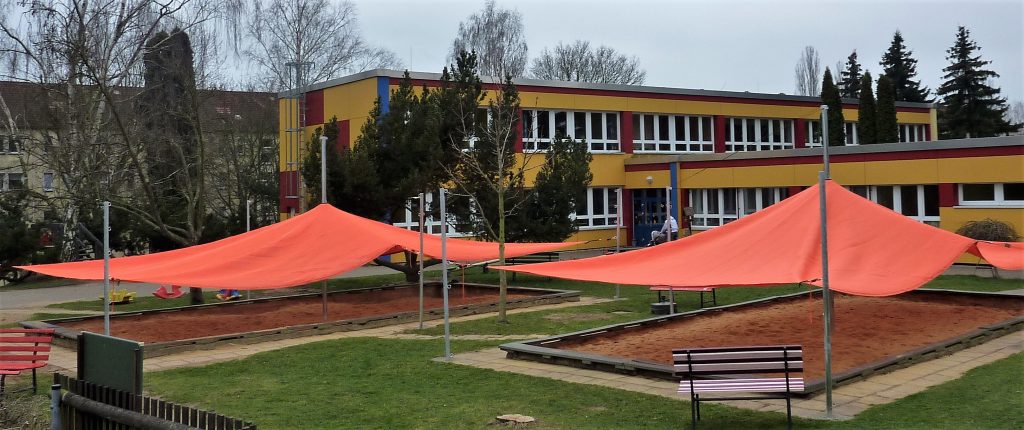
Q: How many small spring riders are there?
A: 3